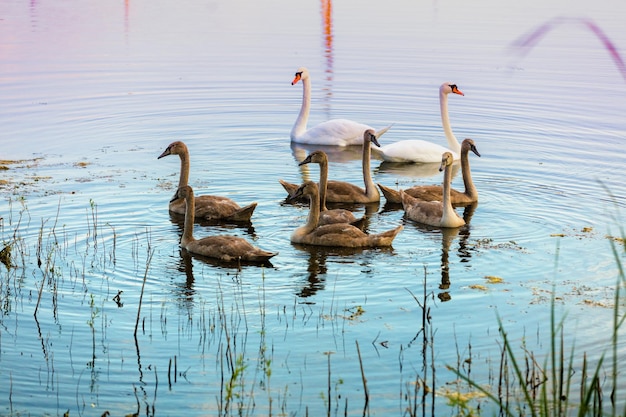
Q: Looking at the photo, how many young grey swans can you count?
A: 7